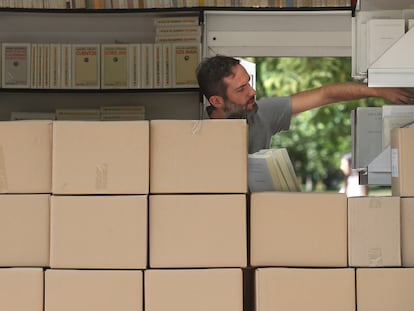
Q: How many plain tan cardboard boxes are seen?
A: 15